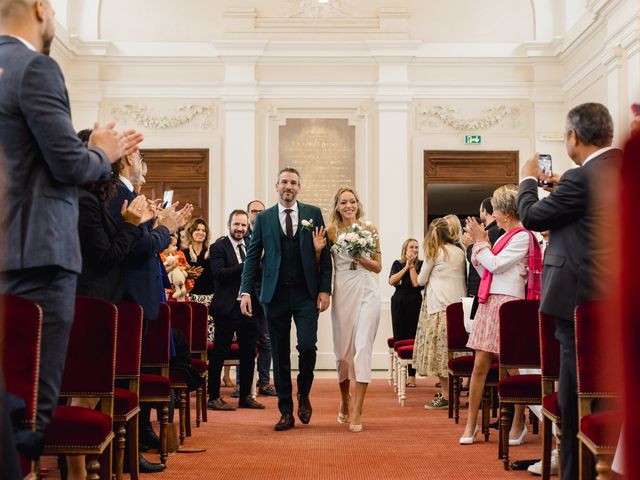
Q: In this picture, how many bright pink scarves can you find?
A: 1